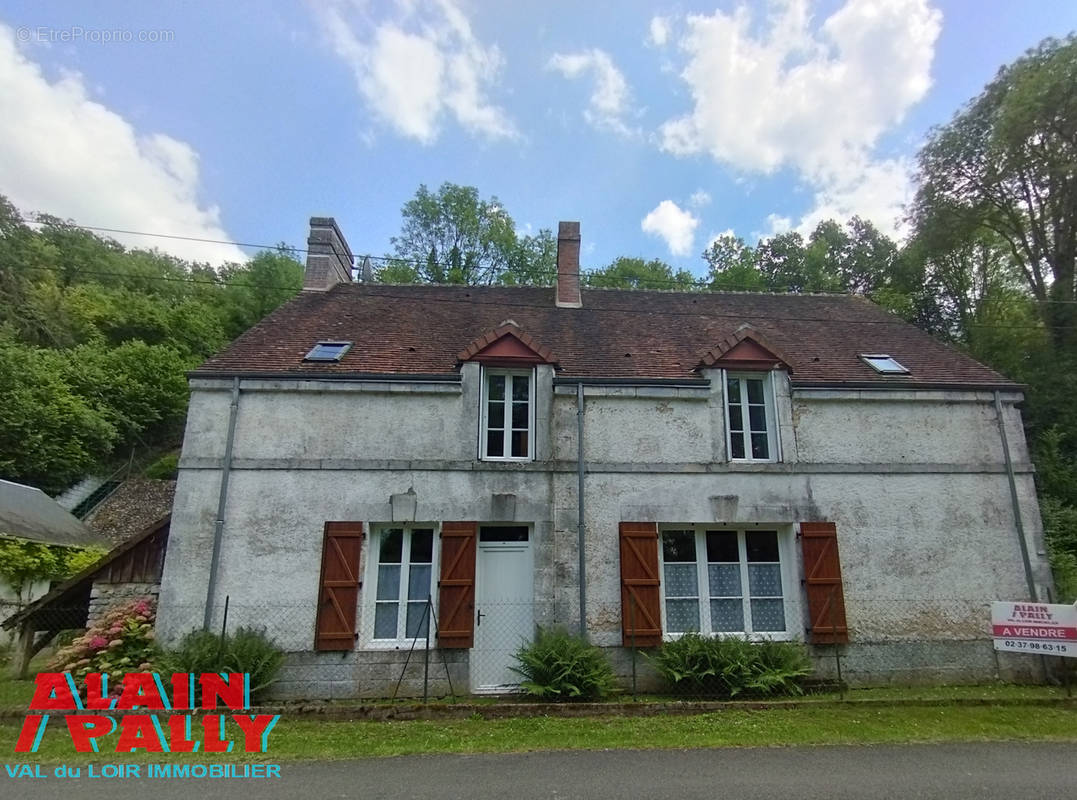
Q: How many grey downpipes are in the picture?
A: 3